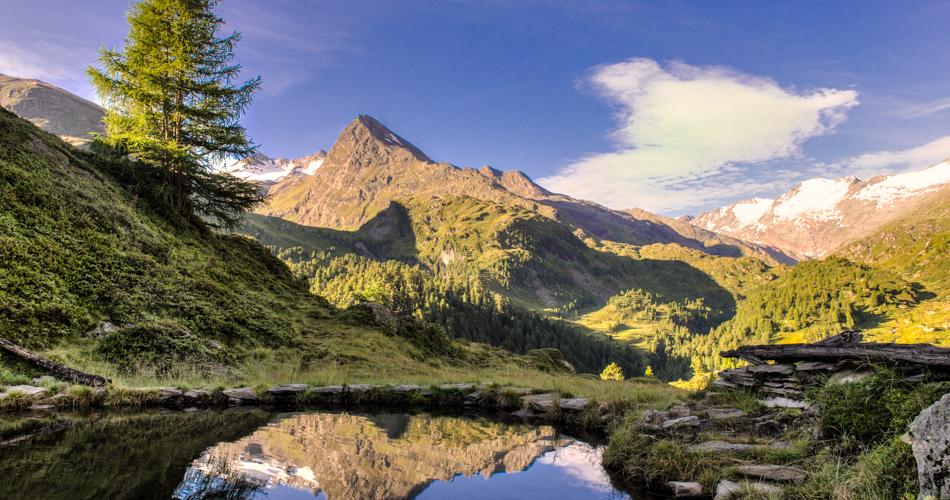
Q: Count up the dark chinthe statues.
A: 0